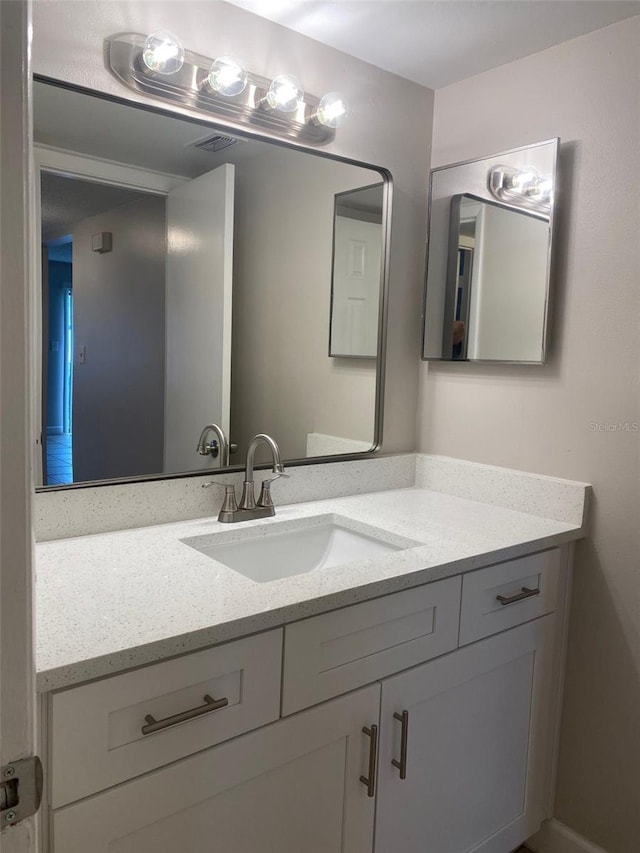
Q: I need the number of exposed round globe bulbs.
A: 4